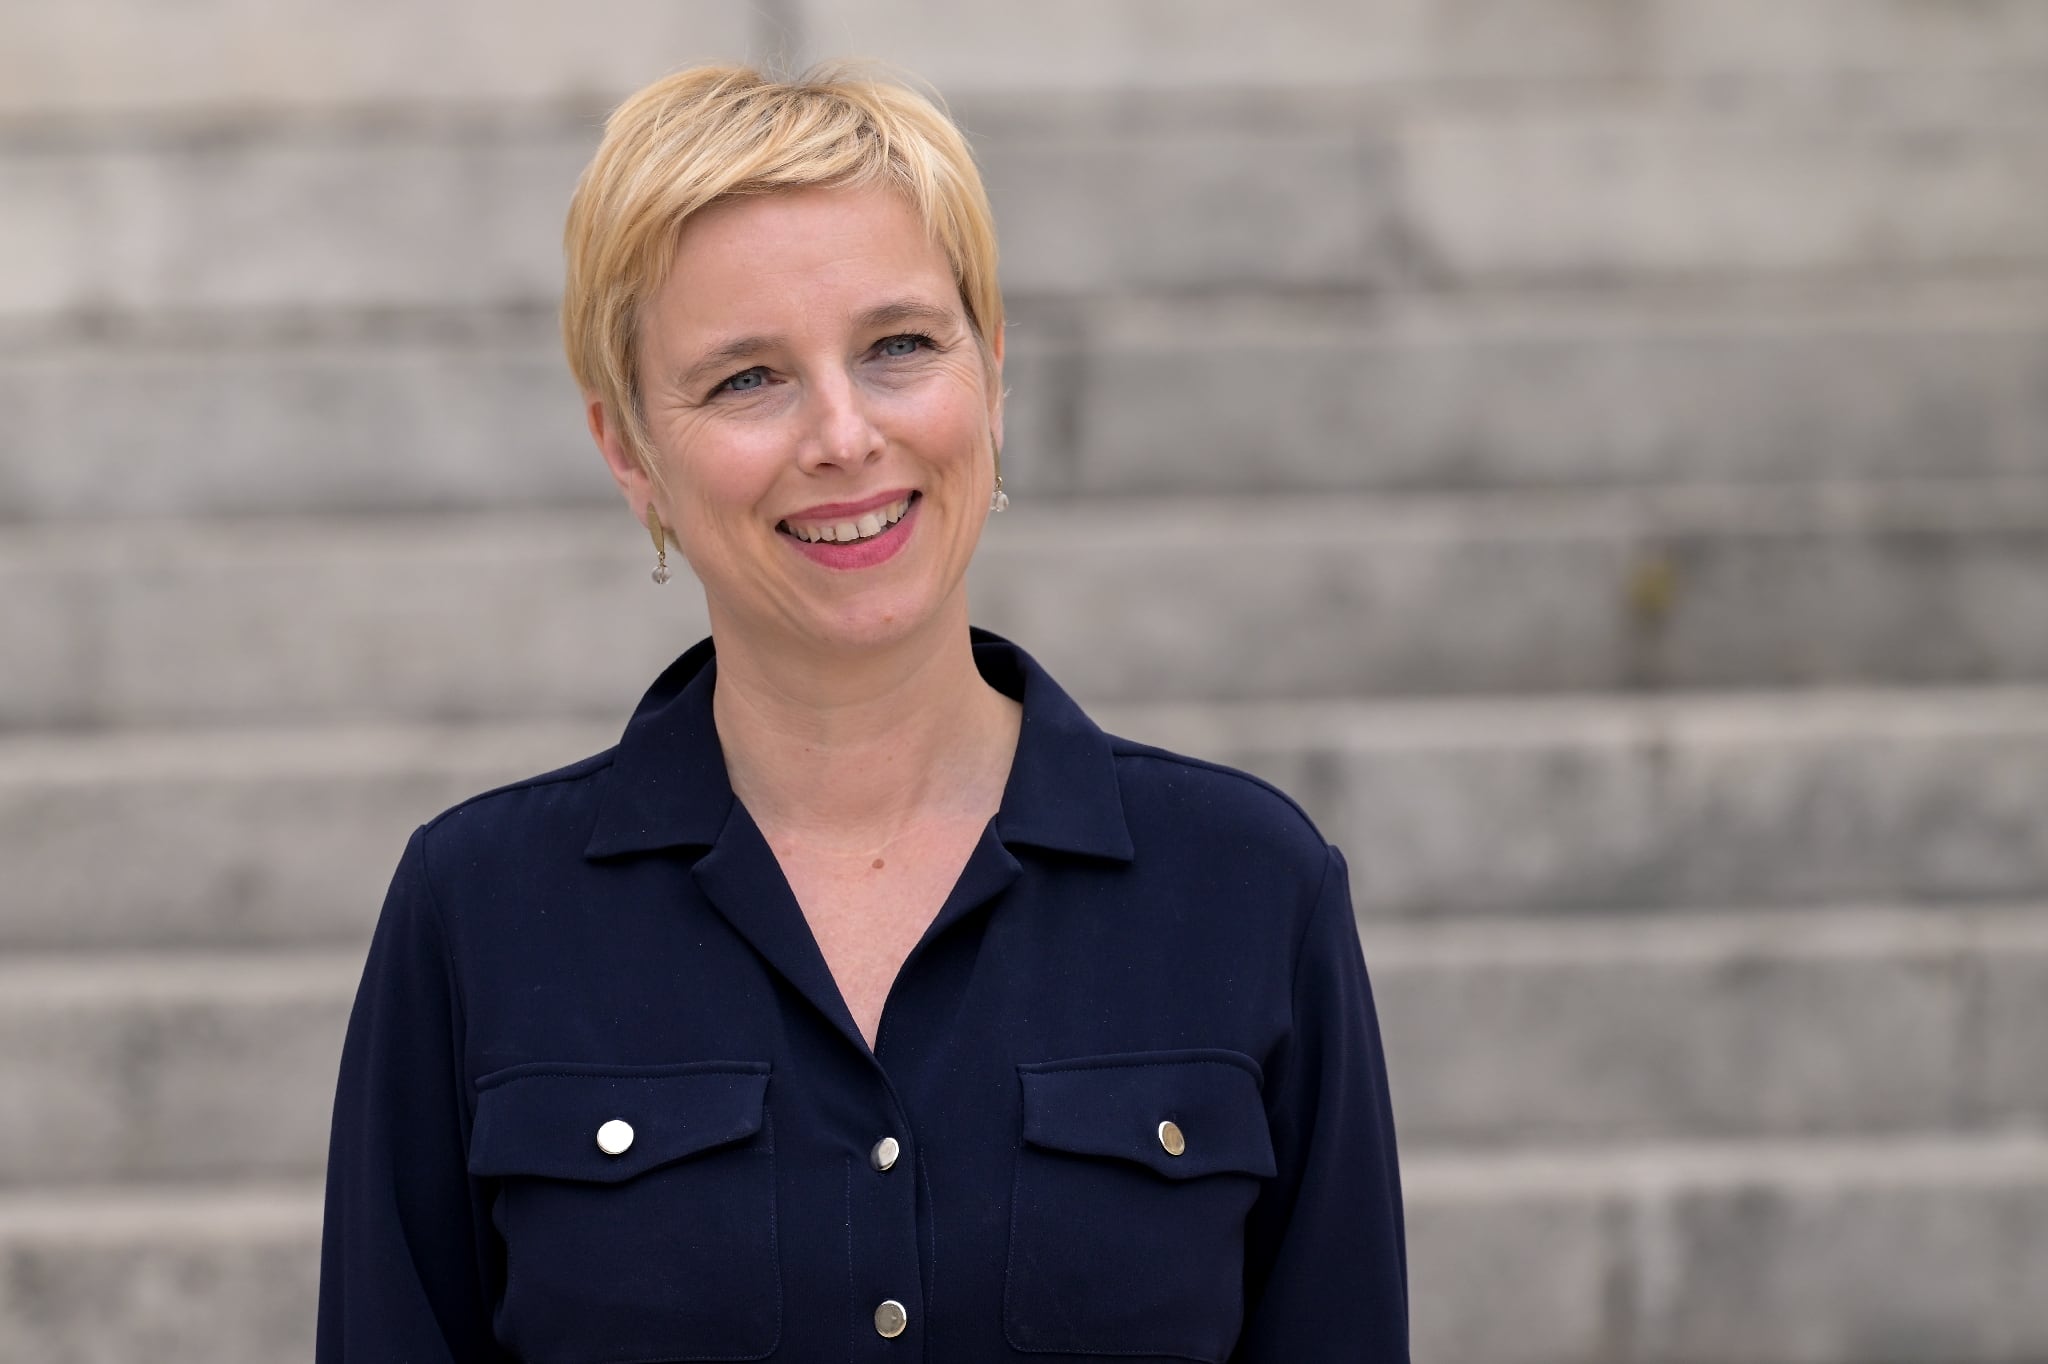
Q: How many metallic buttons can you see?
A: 4